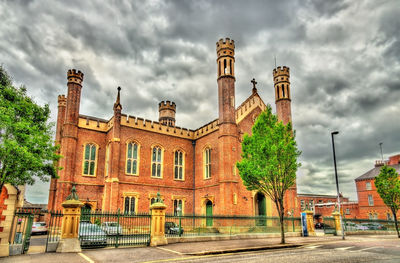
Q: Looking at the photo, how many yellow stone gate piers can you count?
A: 4